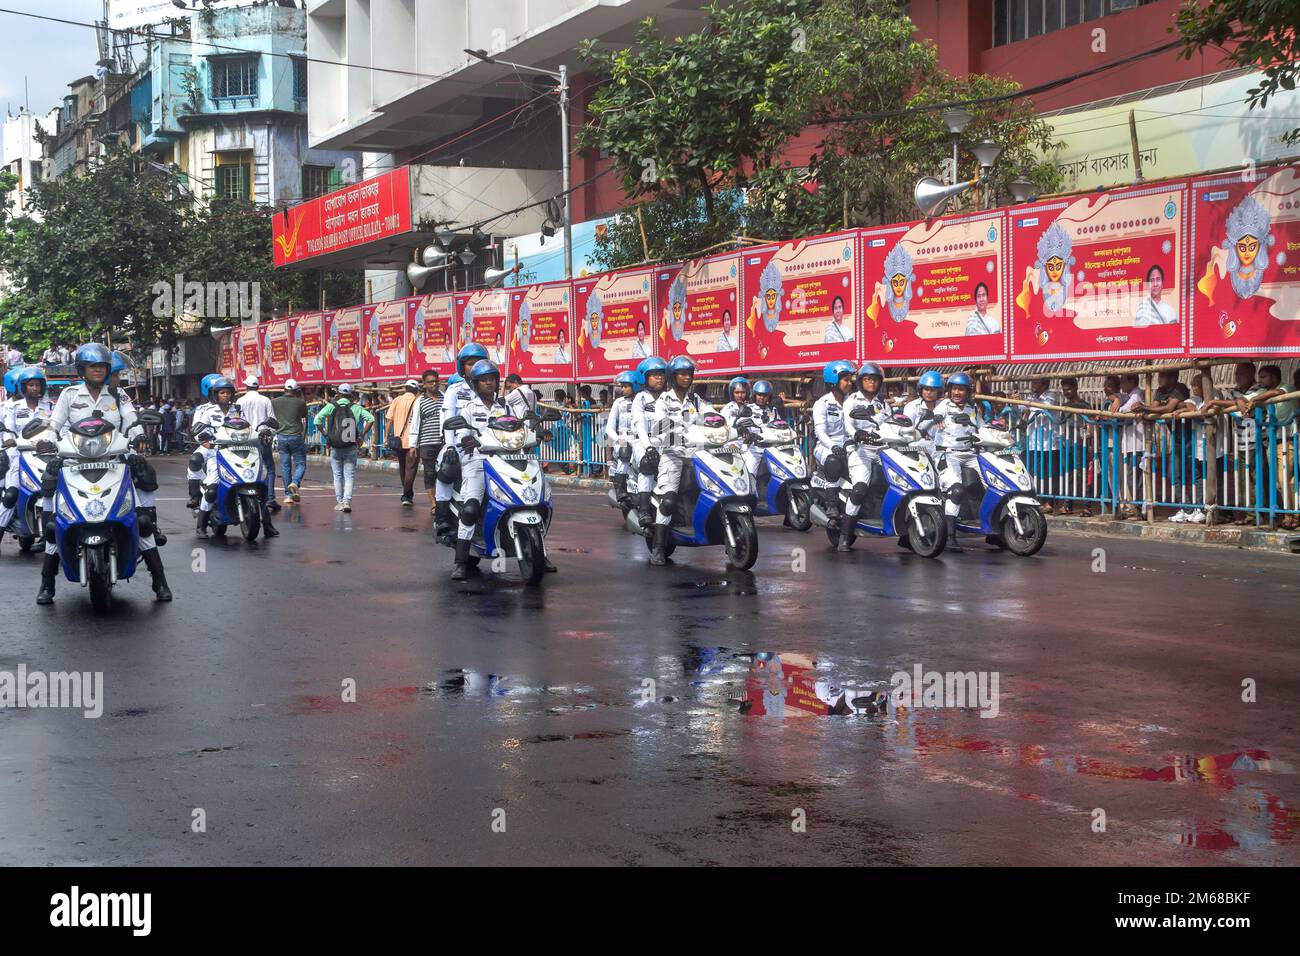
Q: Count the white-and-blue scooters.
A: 8